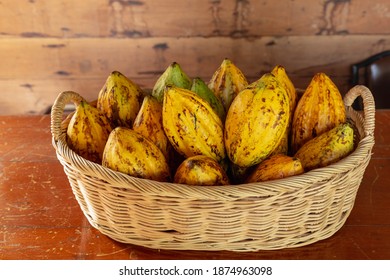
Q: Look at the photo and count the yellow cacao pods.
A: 12